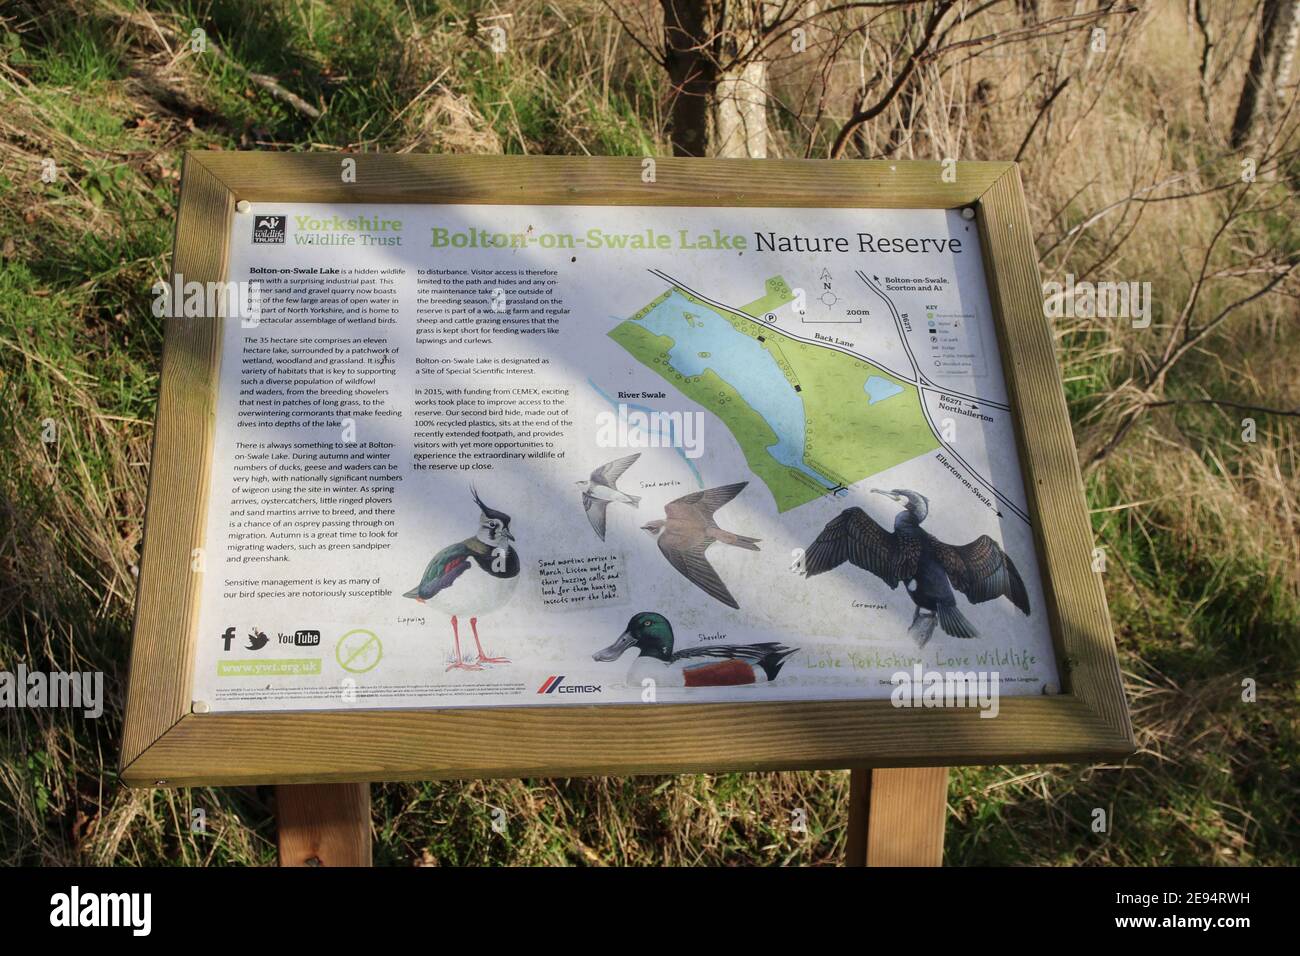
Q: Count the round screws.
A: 4